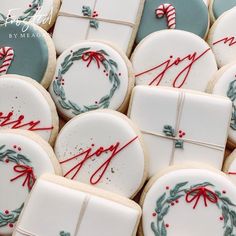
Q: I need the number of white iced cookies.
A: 13